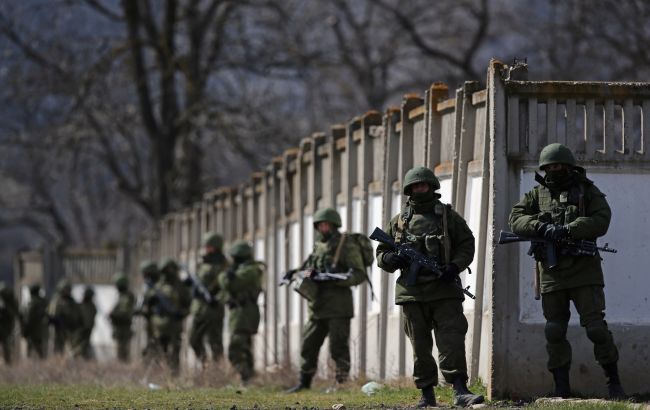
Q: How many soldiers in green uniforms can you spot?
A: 12